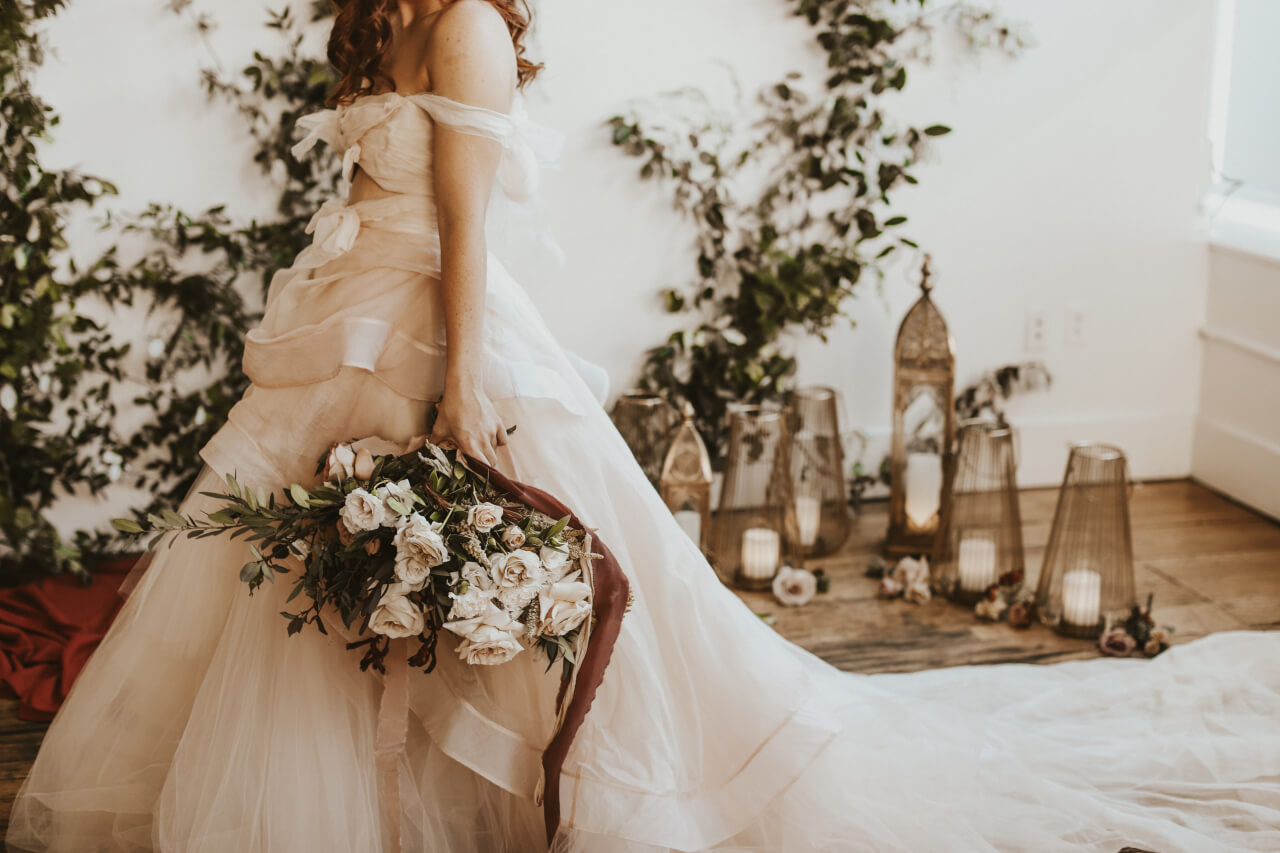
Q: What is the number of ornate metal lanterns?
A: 2